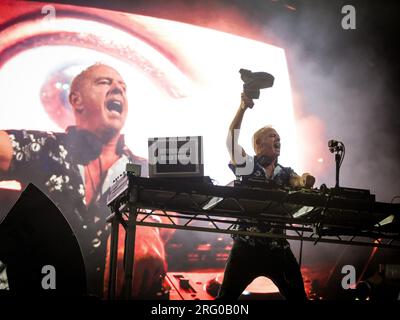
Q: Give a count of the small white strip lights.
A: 3